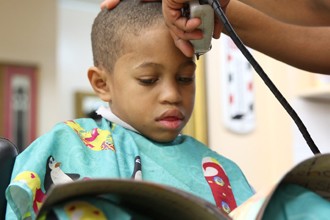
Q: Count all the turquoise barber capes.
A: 1